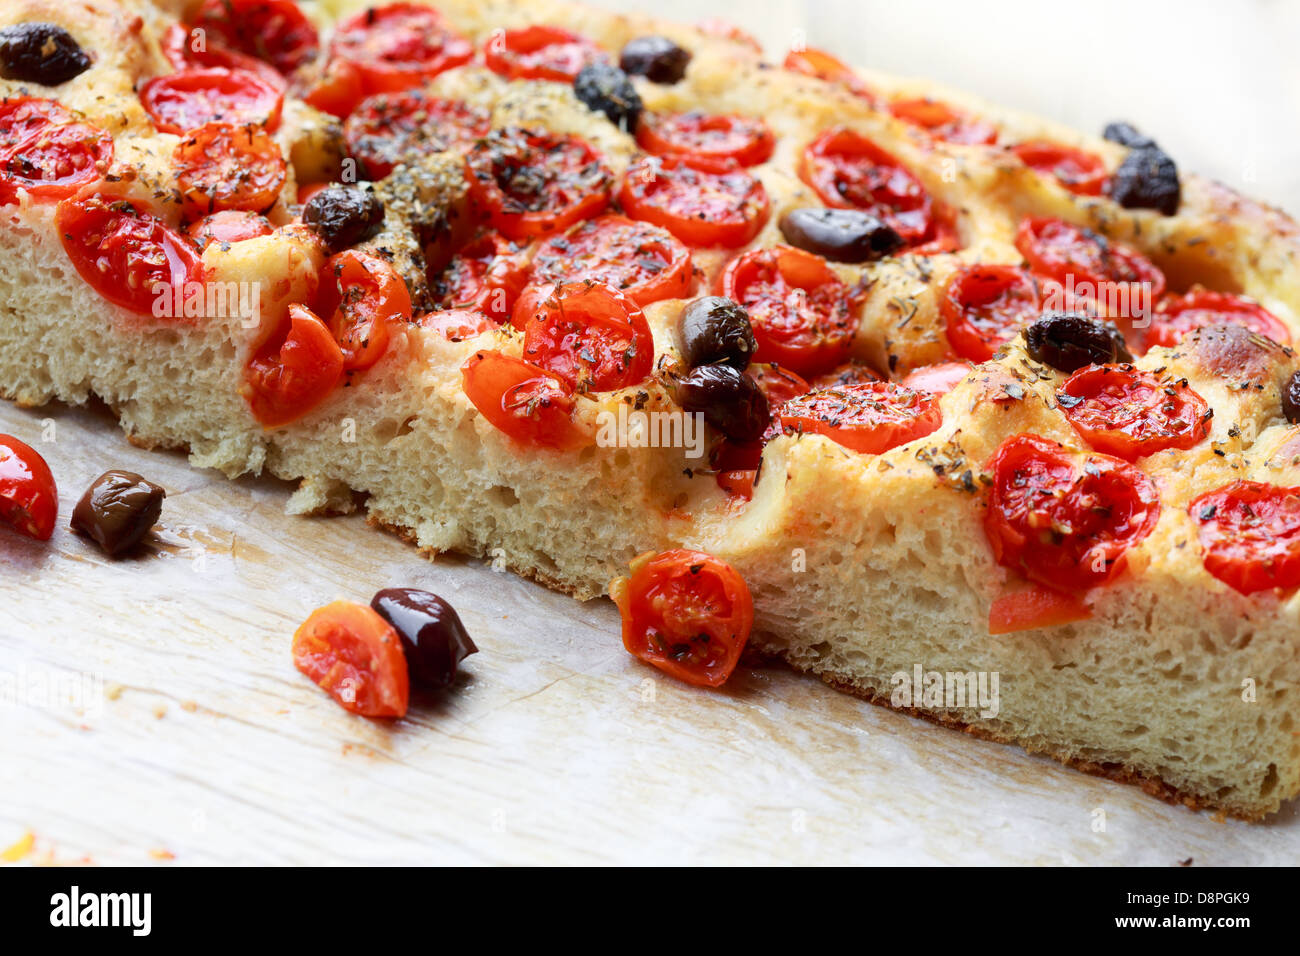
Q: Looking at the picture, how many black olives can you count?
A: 13